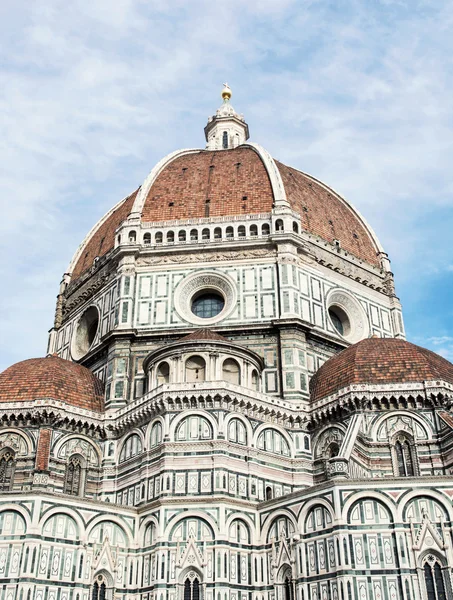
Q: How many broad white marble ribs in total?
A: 4